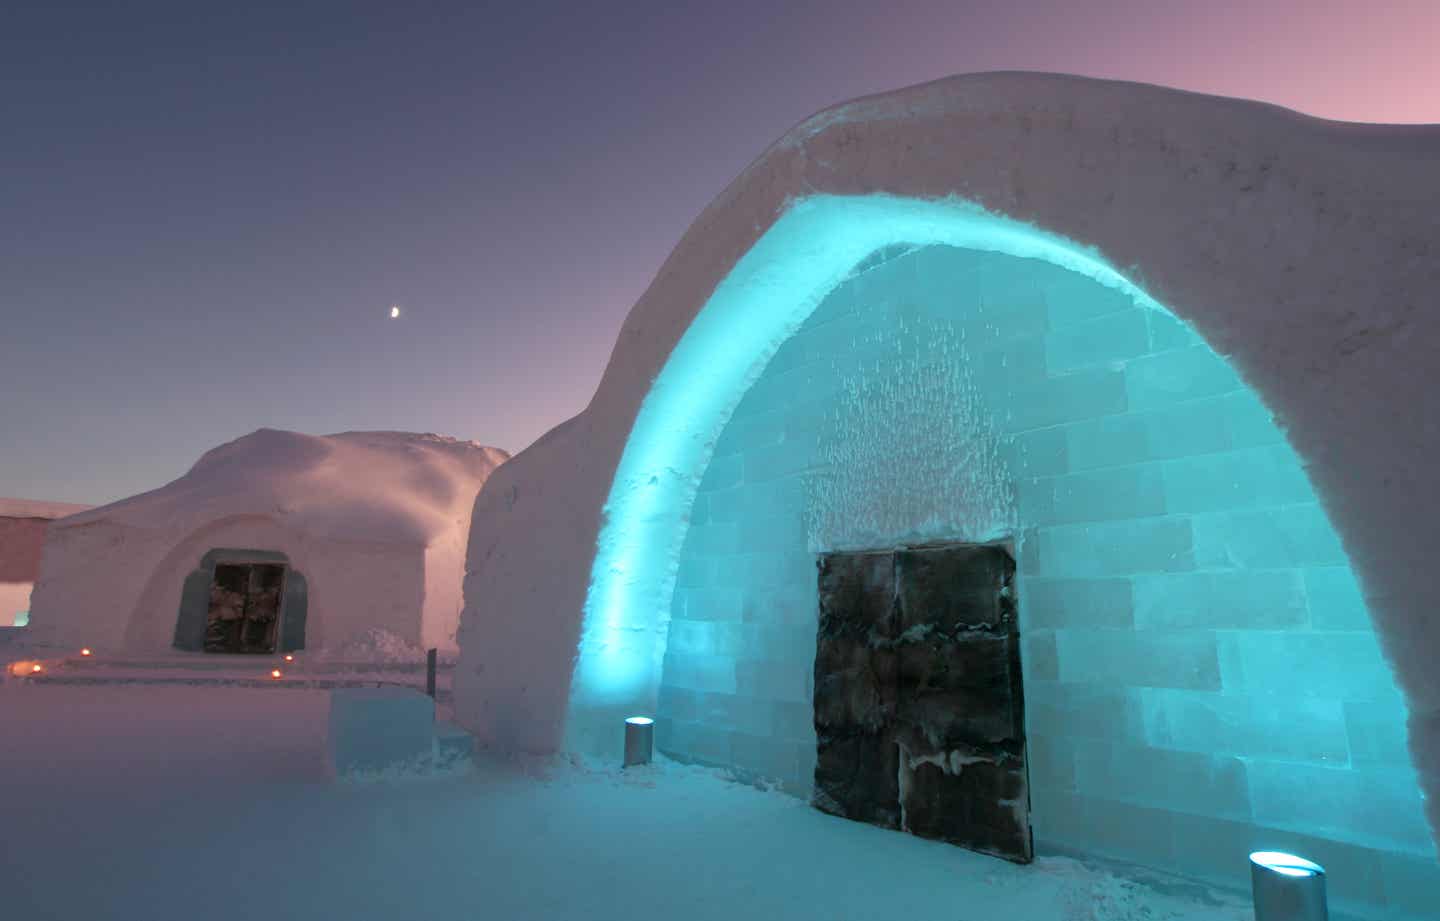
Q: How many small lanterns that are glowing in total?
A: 4